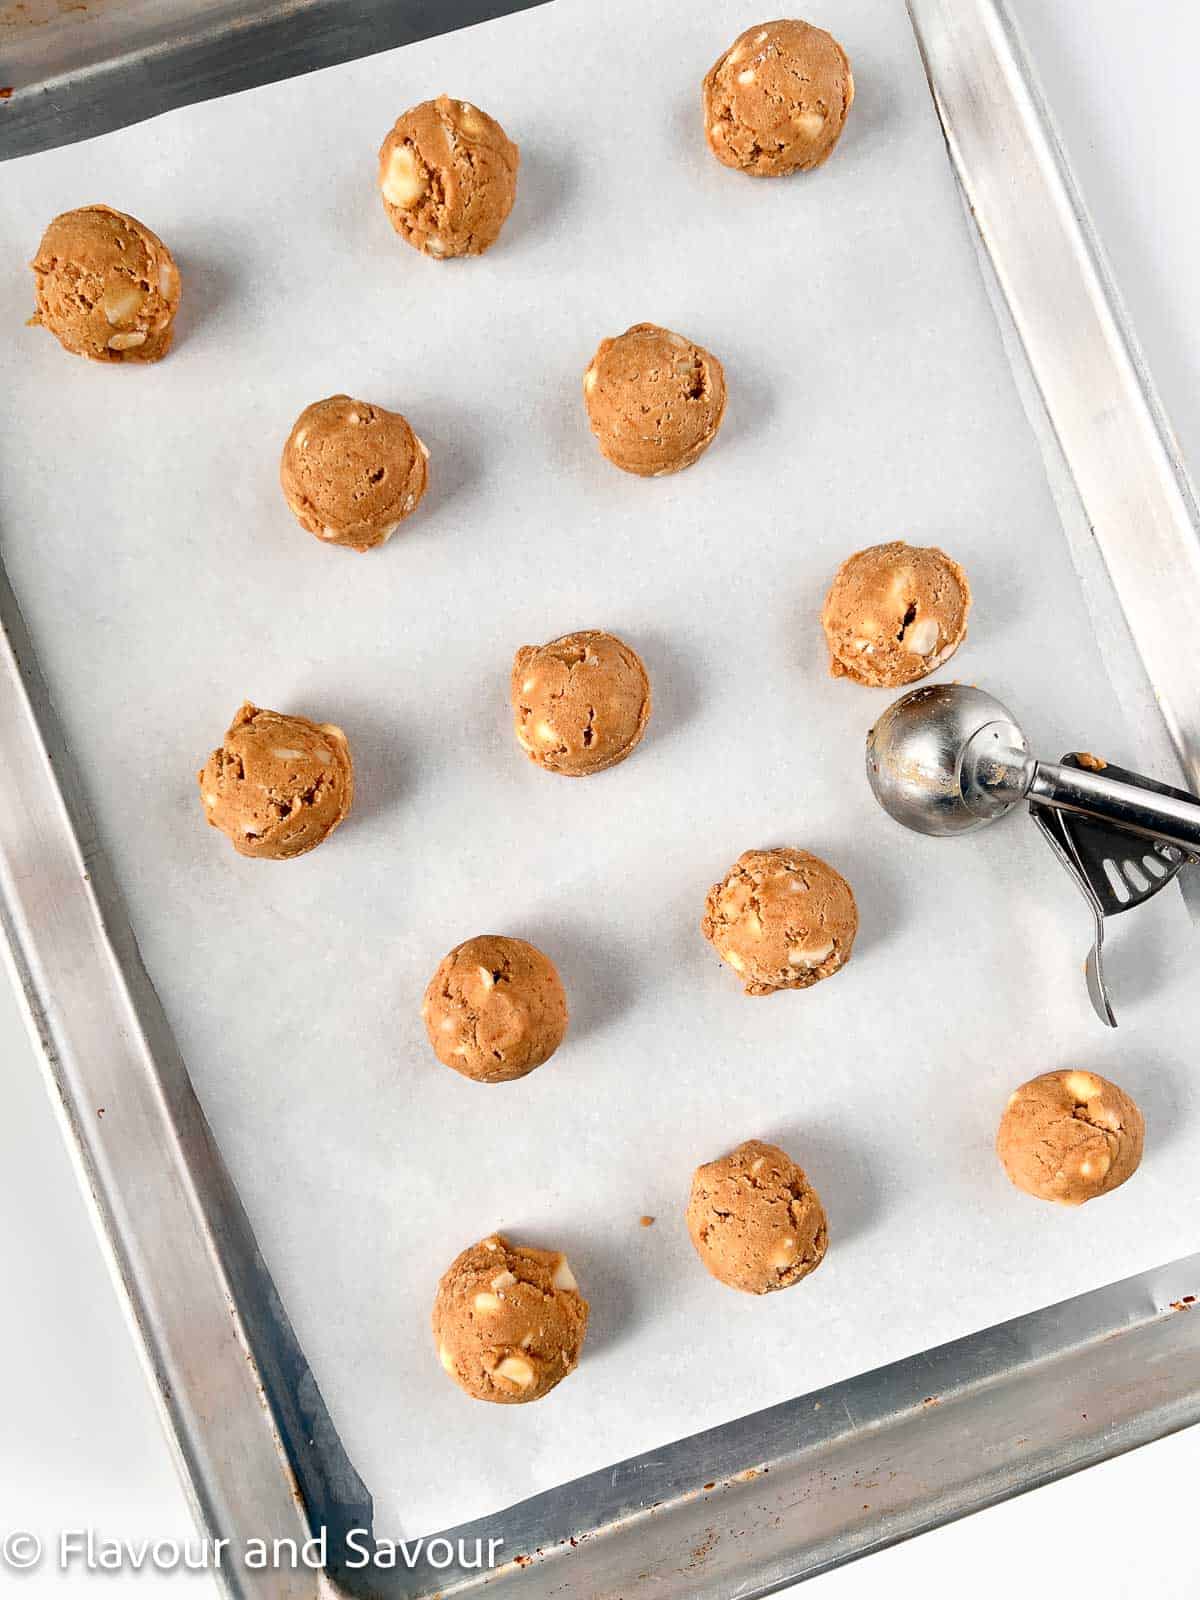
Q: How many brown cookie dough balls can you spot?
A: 13